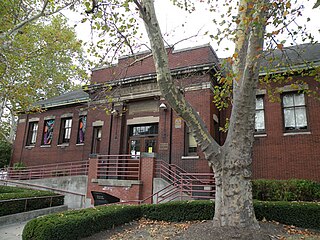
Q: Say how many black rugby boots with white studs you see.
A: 0